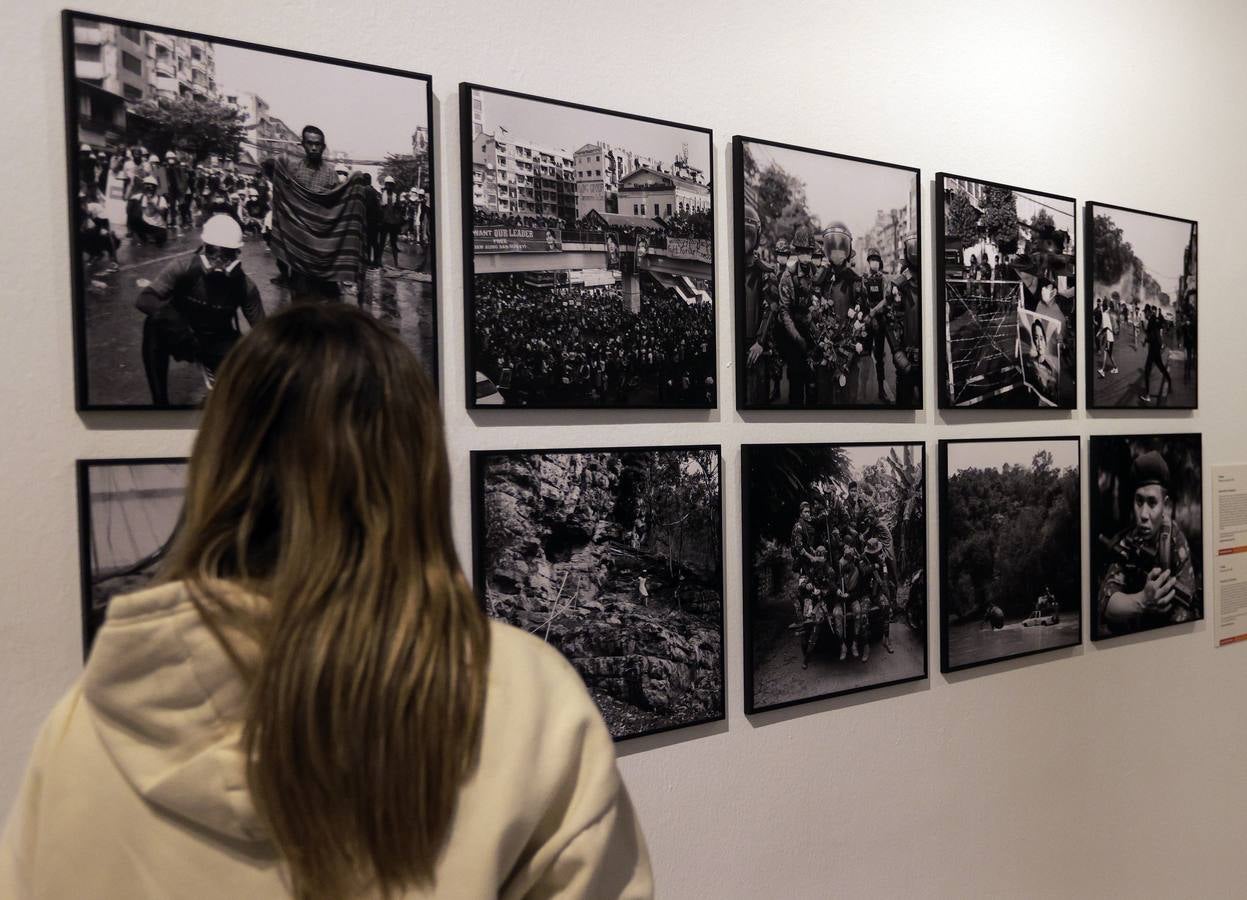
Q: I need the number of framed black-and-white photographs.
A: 10